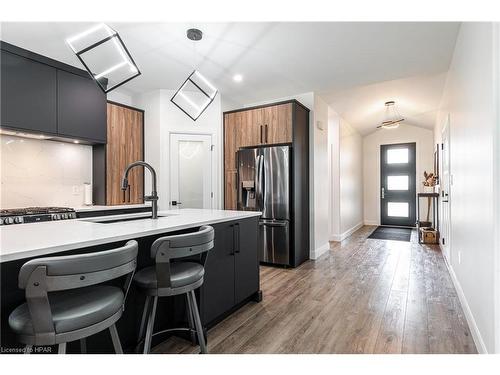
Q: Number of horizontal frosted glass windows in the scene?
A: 3